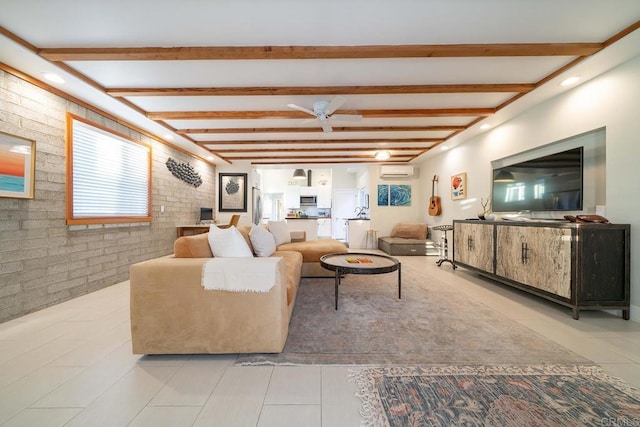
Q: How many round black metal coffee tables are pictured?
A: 1